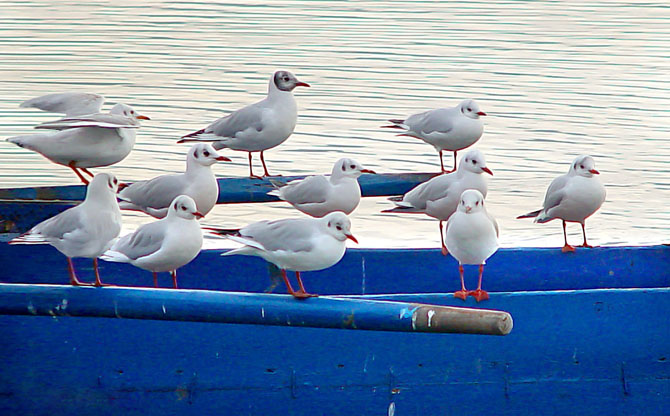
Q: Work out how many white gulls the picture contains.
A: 11